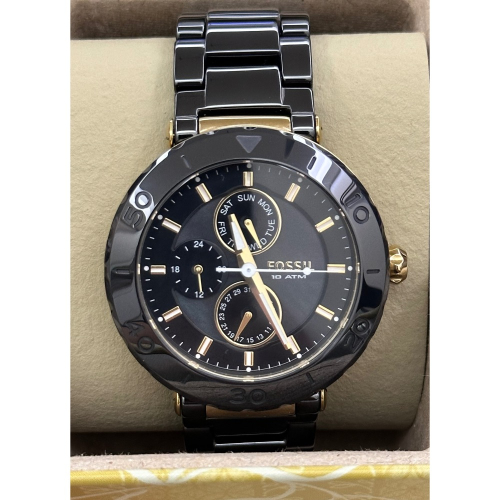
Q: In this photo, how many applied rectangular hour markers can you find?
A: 12